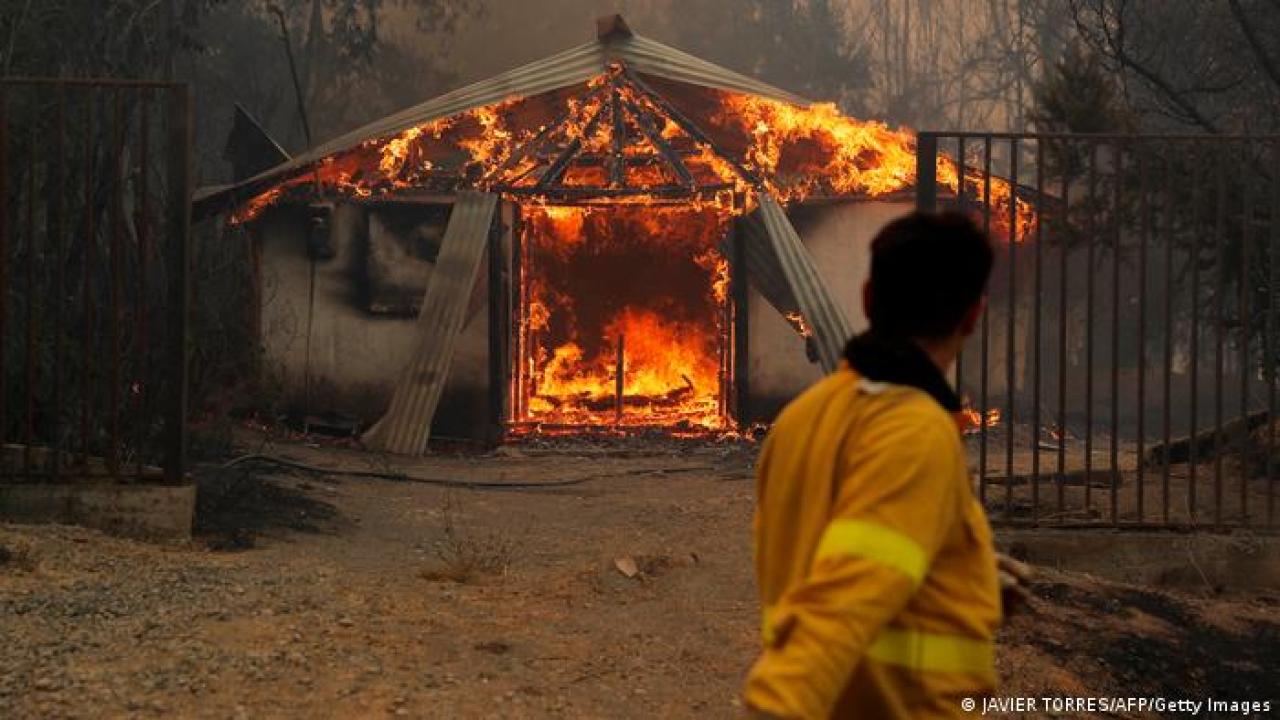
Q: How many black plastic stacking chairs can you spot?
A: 0